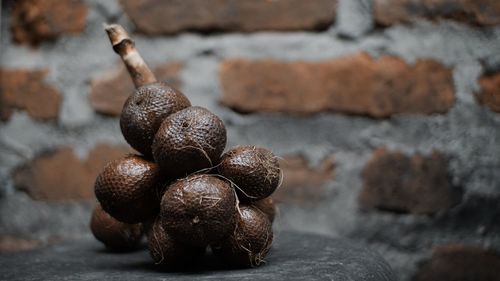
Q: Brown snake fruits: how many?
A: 9